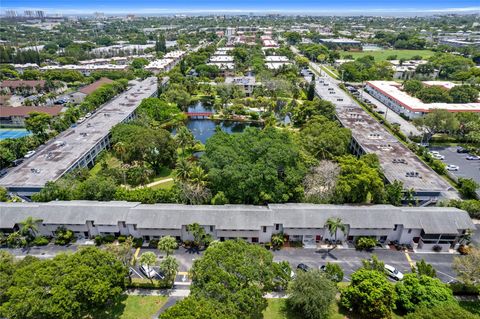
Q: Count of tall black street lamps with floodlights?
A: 0